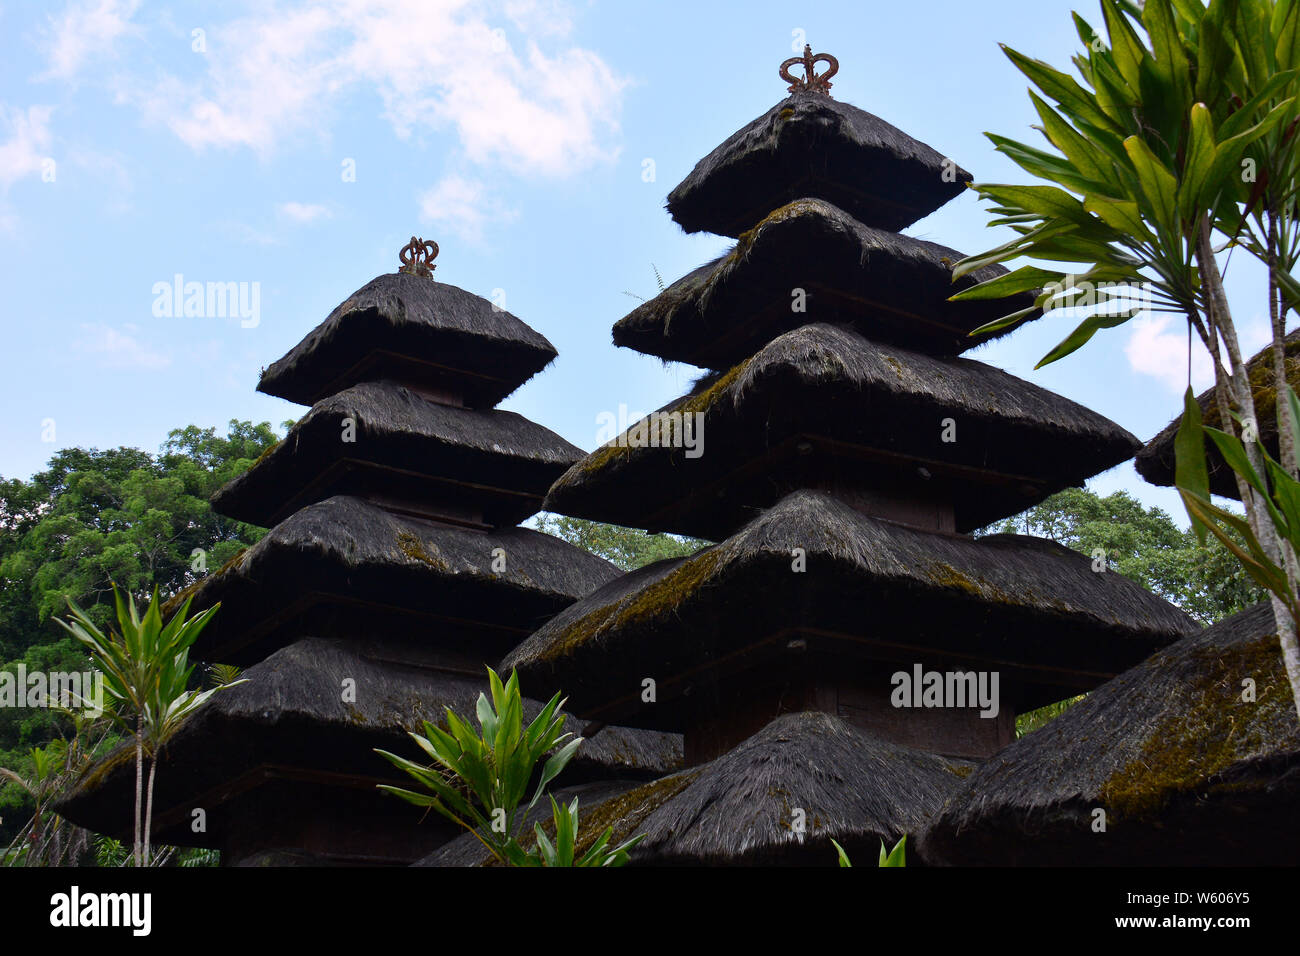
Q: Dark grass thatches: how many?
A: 11